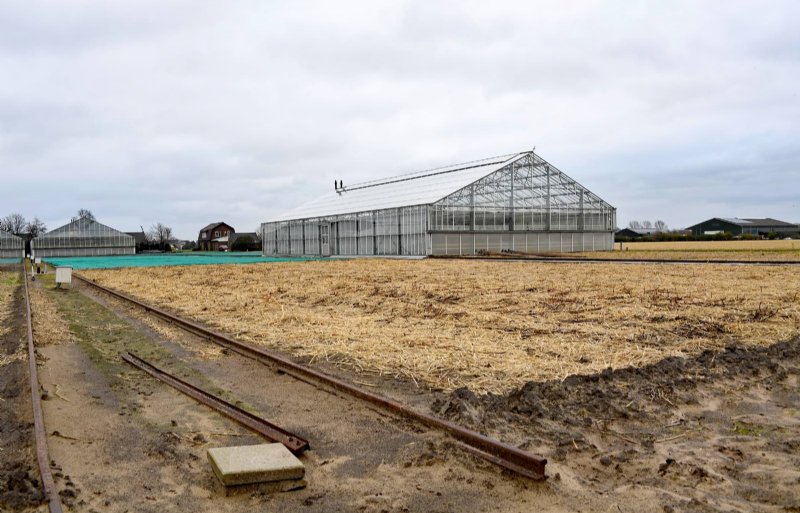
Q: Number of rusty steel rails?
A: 3